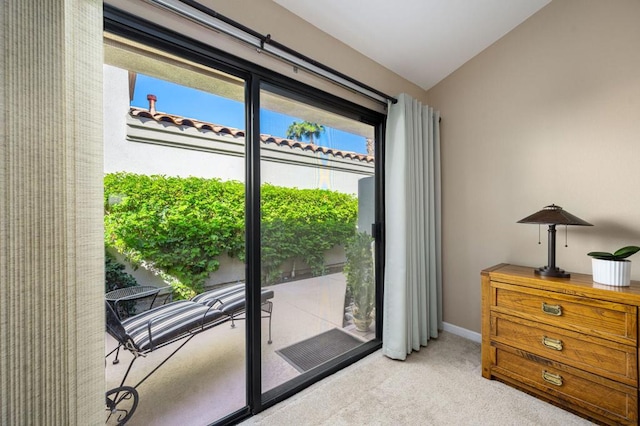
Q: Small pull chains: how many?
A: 2